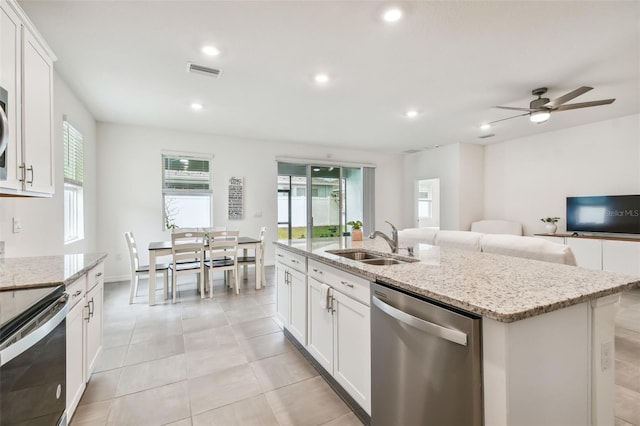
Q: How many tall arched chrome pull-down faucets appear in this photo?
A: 1